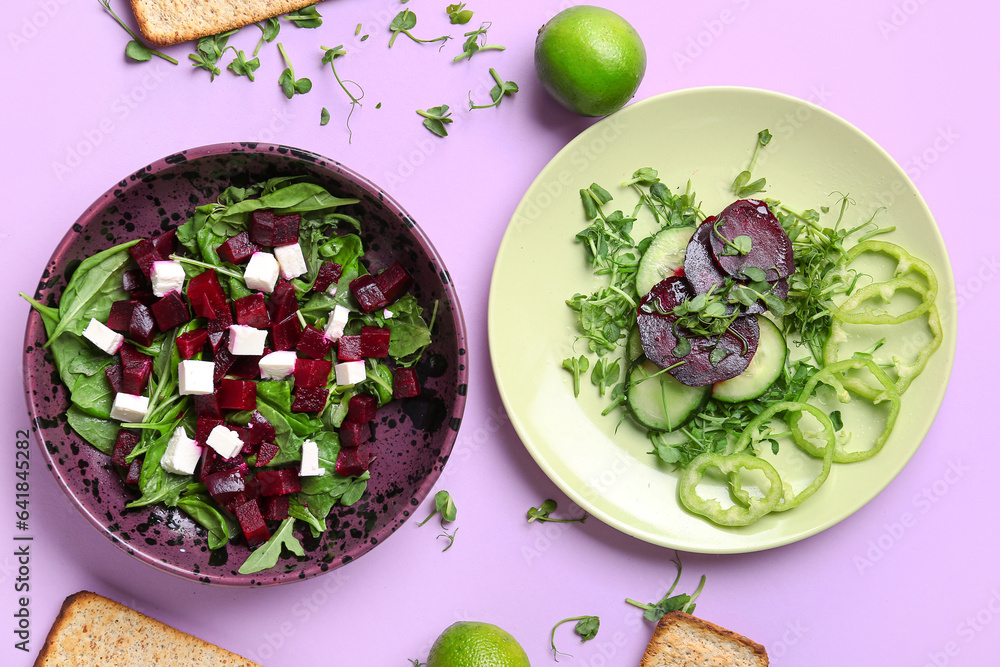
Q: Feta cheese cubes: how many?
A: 13